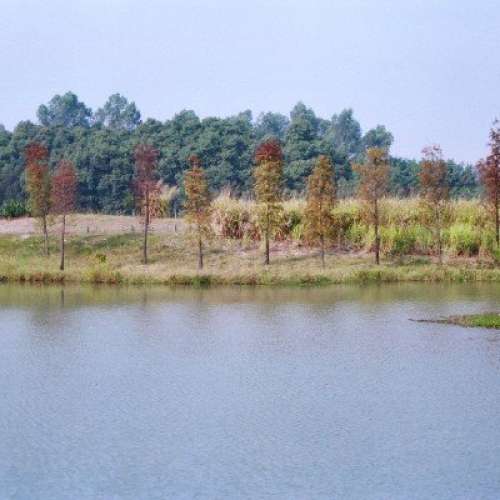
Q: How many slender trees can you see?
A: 9